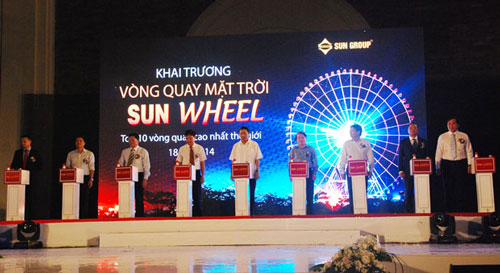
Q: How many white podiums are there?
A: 9